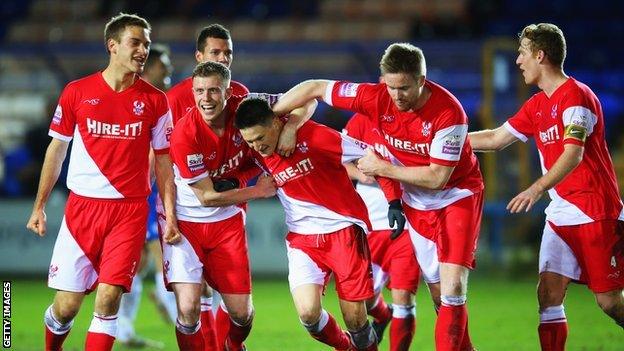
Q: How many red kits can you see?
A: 7